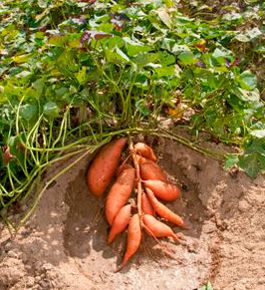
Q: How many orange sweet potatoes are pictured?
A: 10